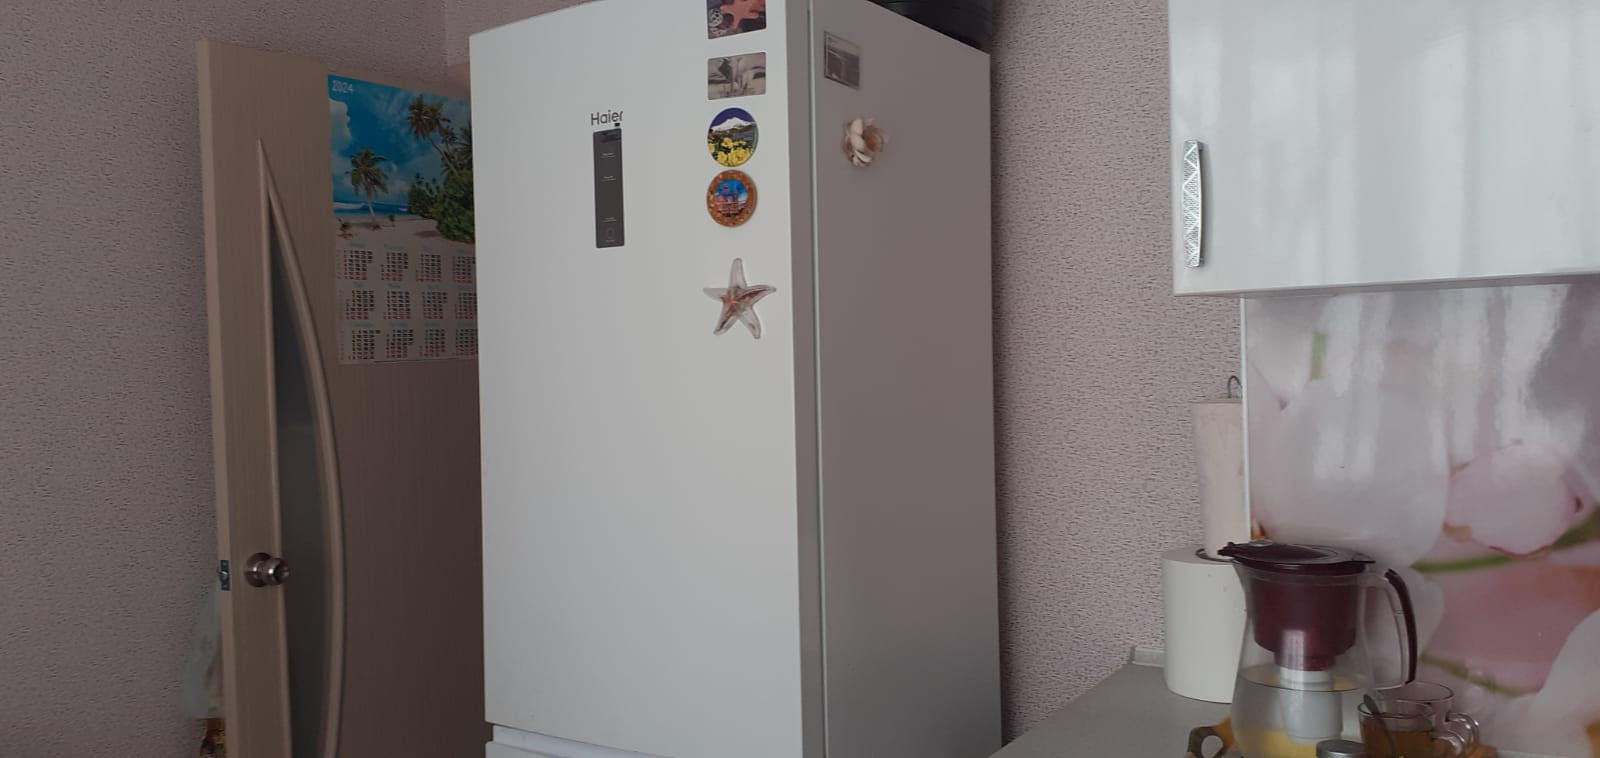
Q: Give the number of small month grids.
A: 12